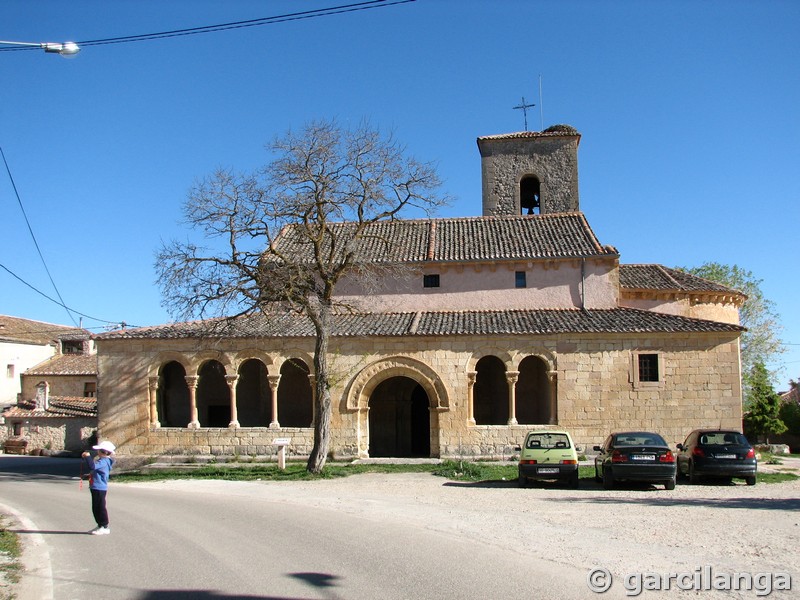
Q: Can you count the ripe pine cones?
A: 0